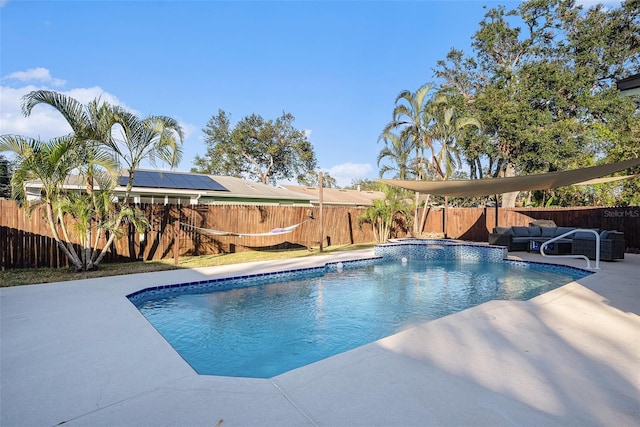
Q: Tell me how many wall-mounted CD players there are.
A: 0